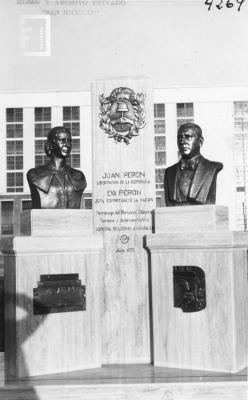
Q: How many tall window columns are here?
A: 6